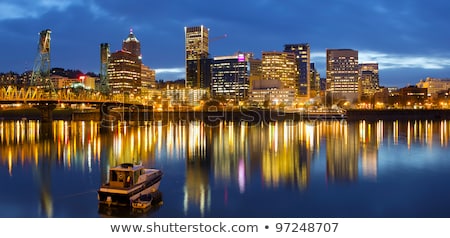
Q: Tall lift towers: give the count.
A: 2